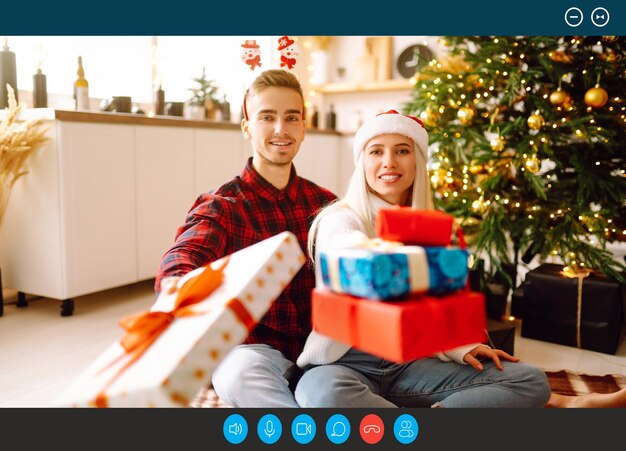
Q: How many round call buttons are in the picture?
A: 6